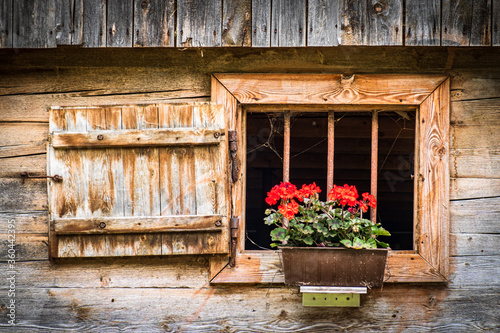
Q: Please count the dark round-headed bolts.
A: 4